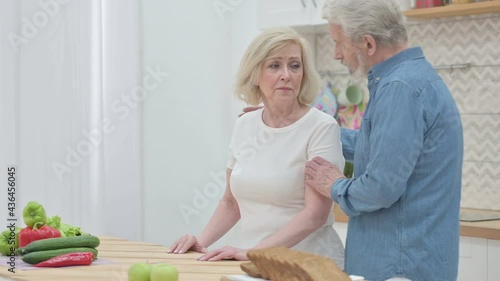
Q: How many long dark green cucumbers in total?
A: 2